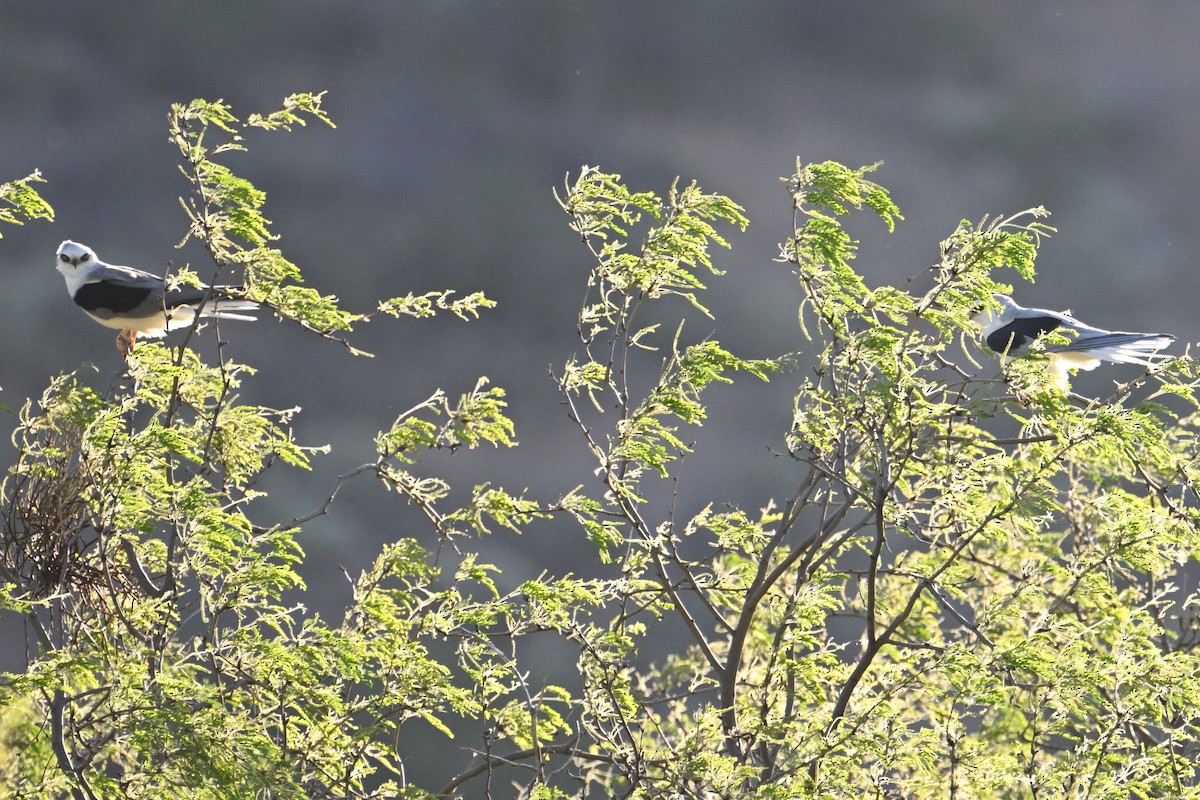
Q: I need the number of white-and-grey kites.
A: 2